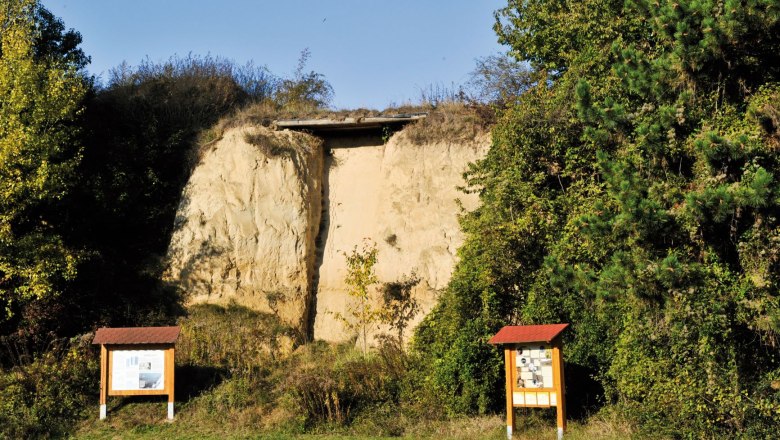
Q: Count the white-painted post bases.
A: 4